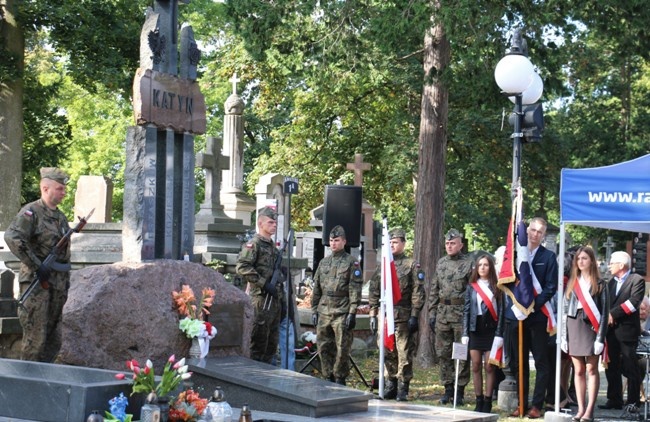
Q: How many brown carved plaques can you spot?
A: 1